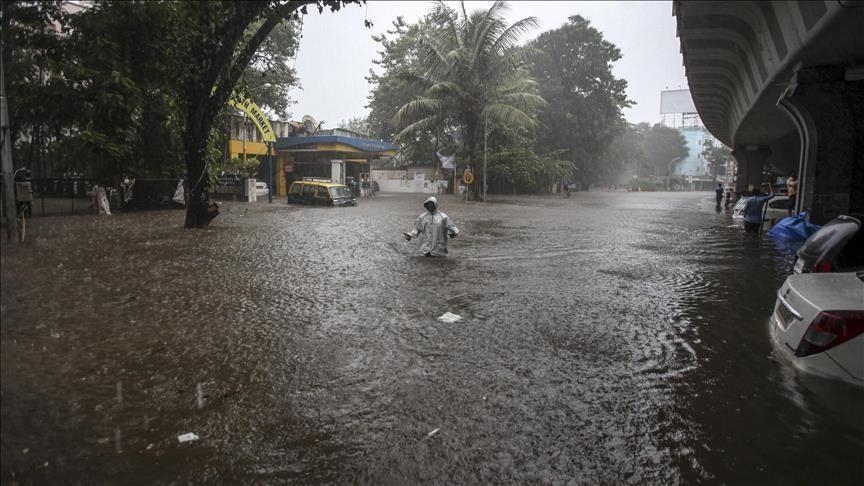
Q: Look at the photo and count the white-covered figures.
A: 1